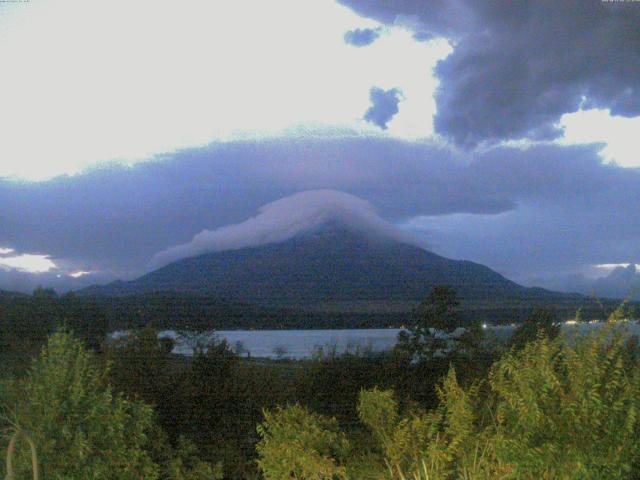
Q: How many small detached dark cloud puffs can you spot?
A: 2